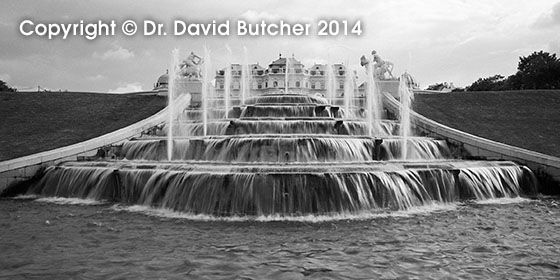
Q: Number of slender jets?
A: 9